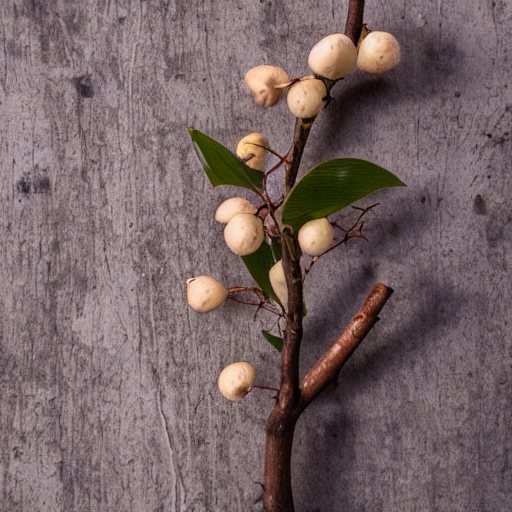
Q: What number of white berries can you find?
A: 11